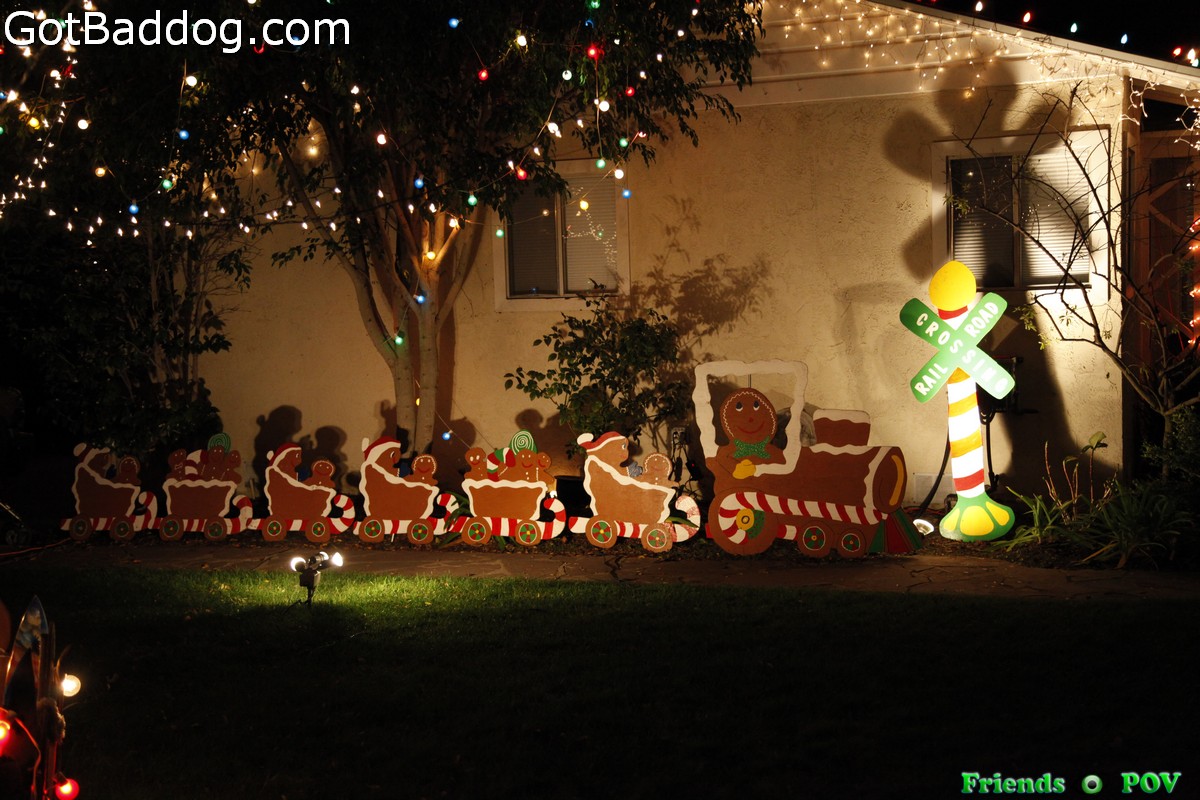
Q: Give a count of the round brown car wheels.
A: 15